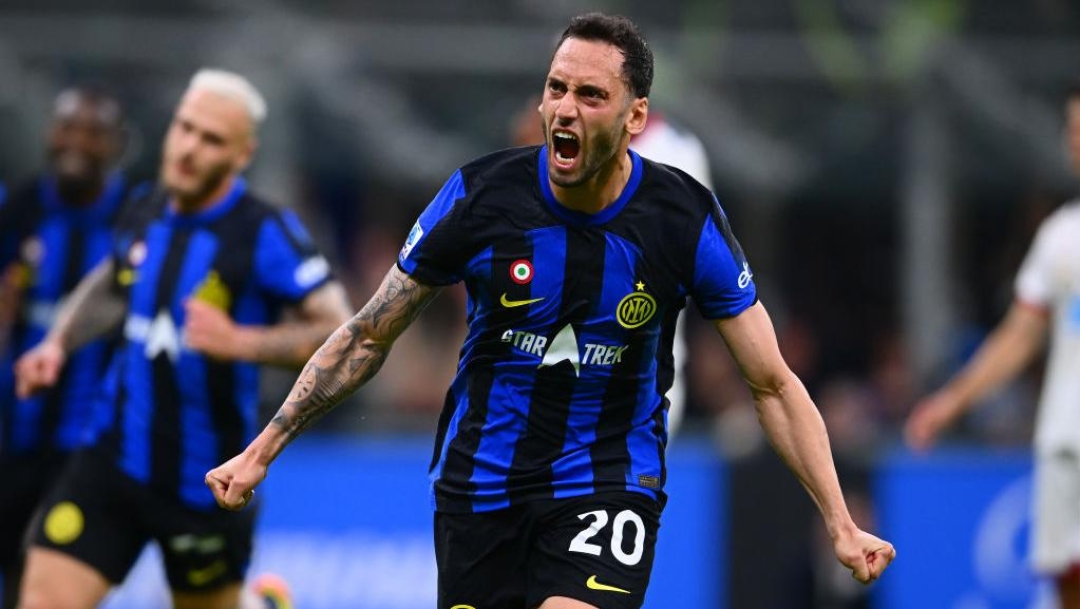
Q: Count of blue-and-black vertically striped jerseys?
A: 3